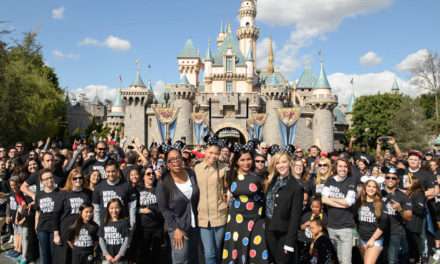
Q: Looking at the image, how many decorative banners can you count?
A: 4